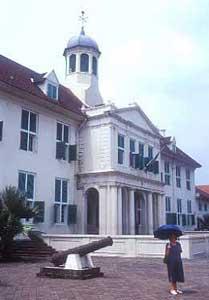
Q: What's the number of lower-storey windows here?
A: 5